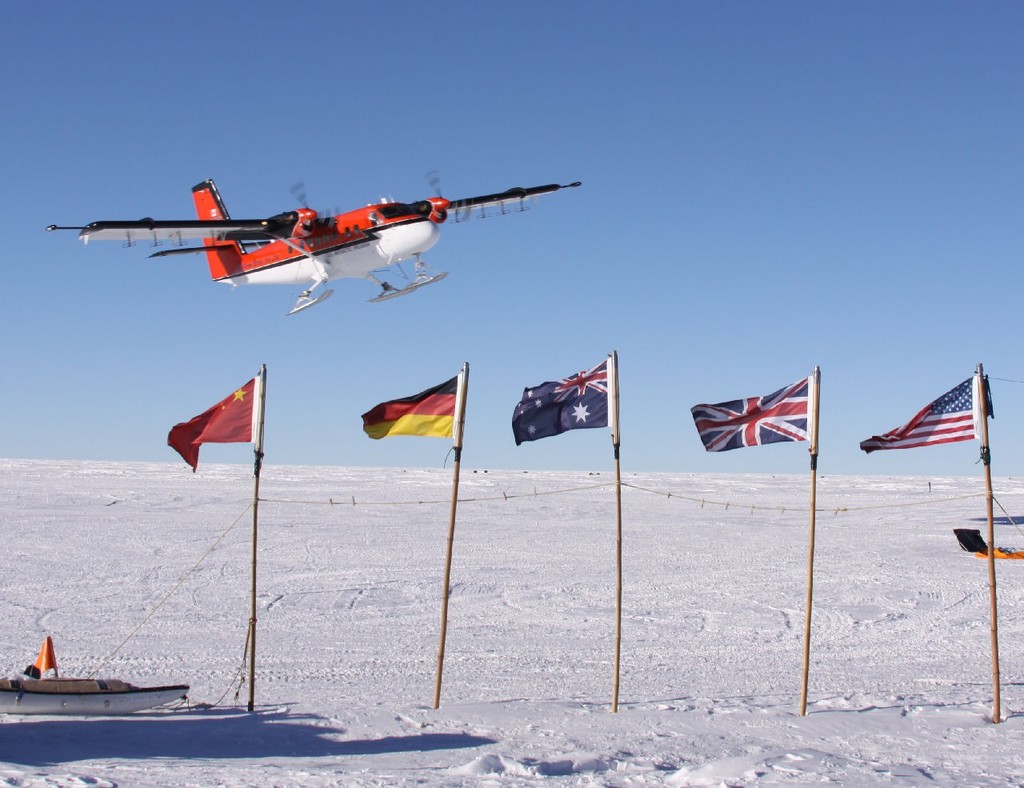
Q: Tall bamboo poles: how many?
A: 5